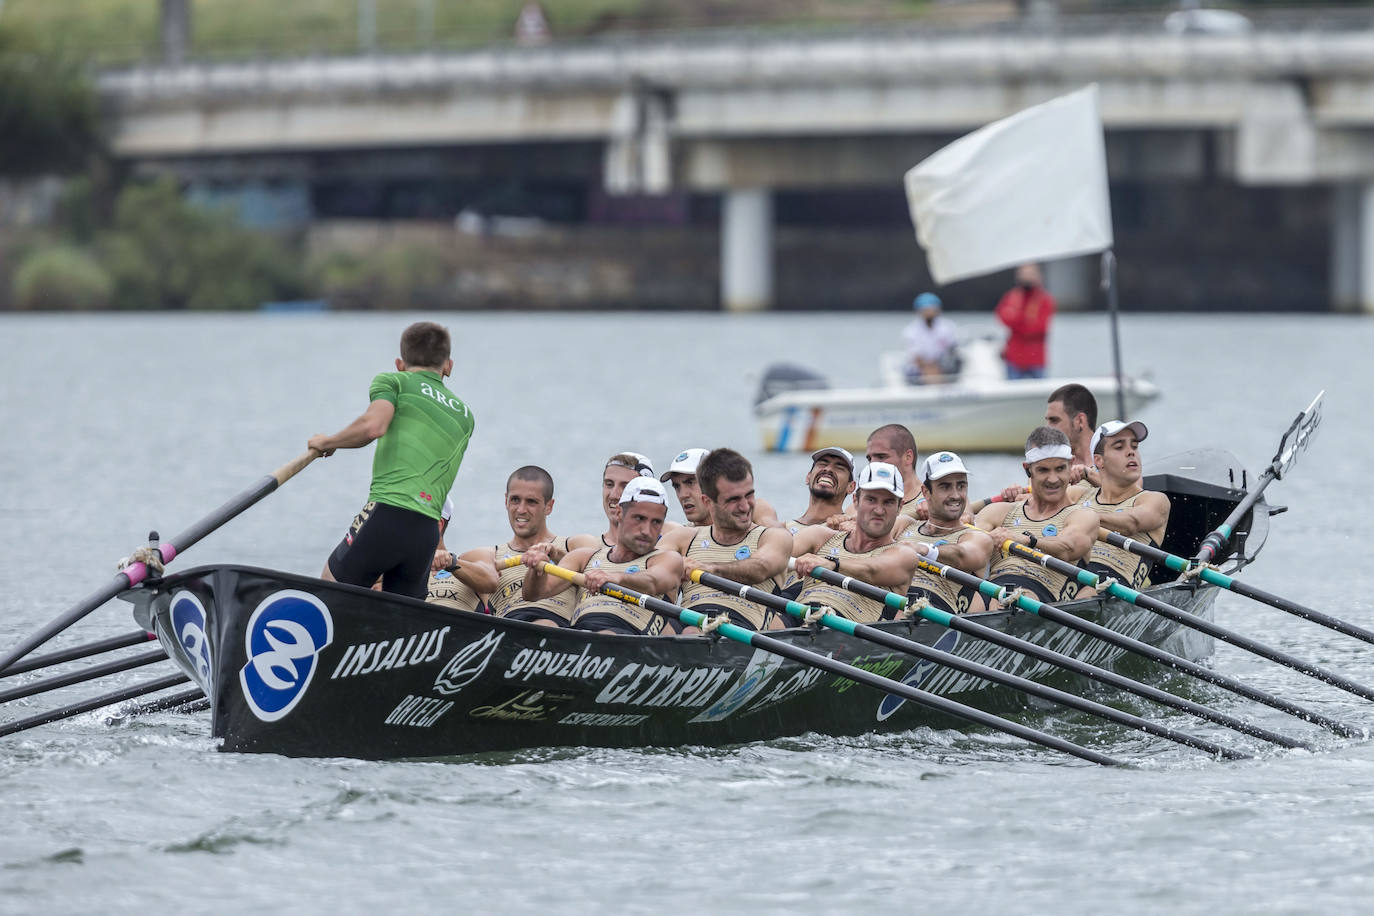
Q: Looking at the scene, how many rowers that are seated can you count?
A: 13